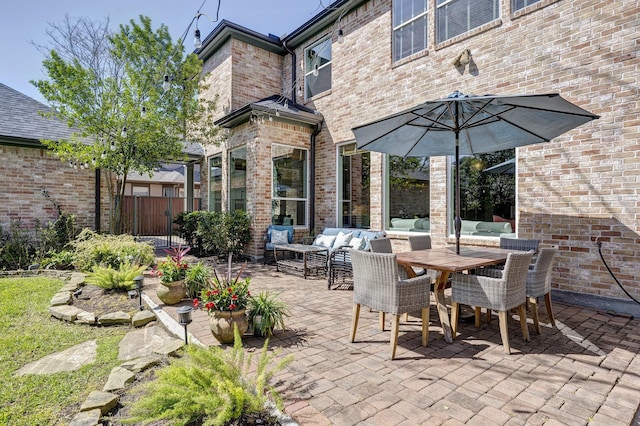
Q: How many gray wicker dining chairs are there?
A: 6